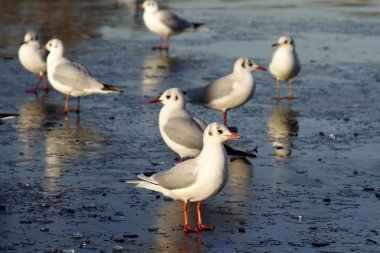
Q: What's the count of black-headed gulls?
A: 7